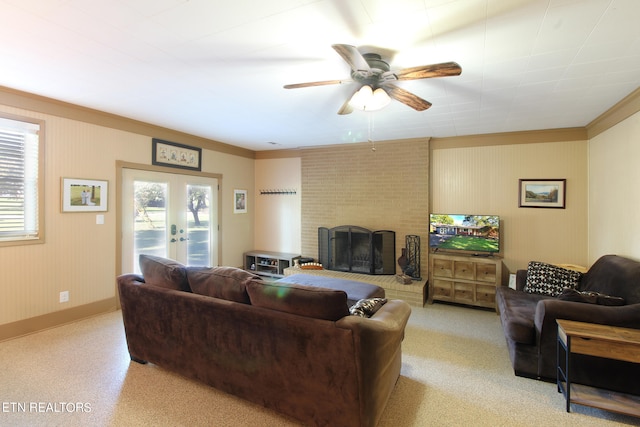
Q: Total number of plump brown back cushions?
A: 3